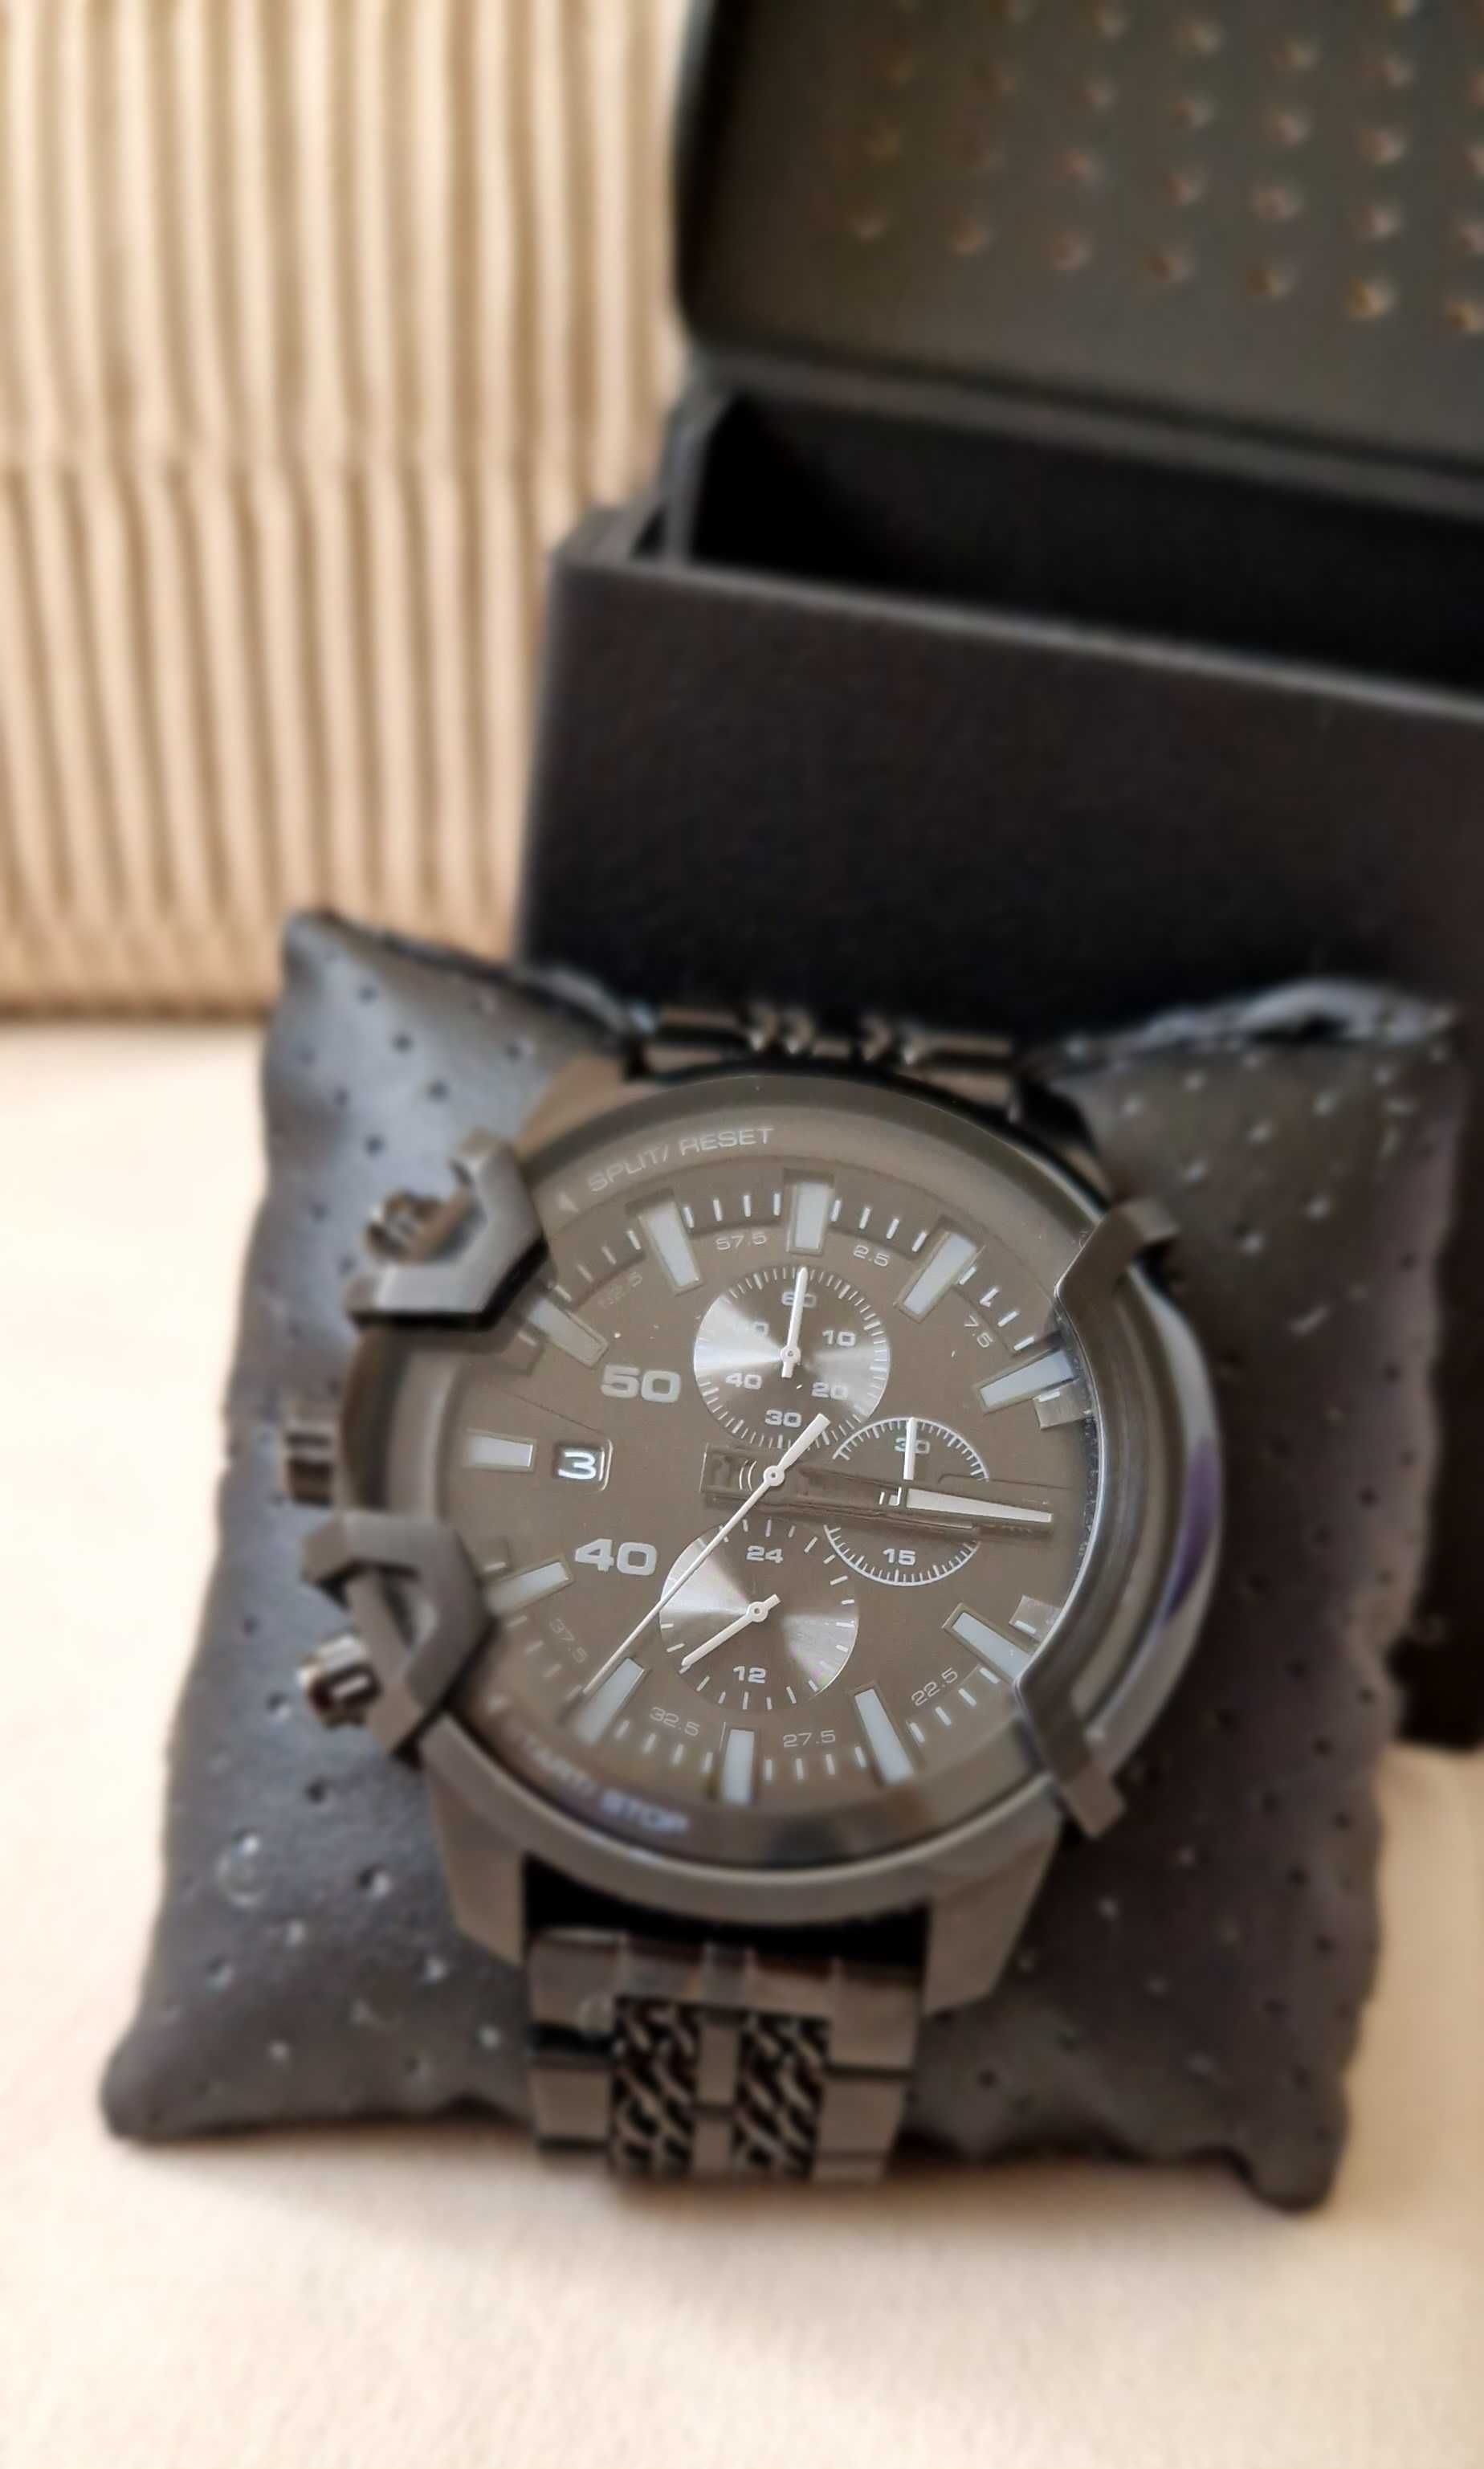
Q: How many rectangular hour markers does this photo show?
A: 11